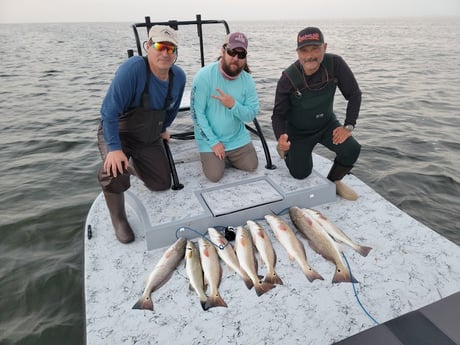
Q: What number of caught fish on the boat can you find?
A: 9